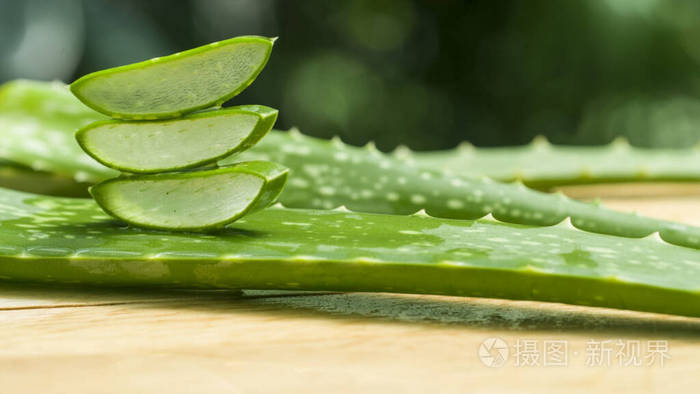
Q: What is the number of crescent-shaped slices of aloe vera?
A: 3